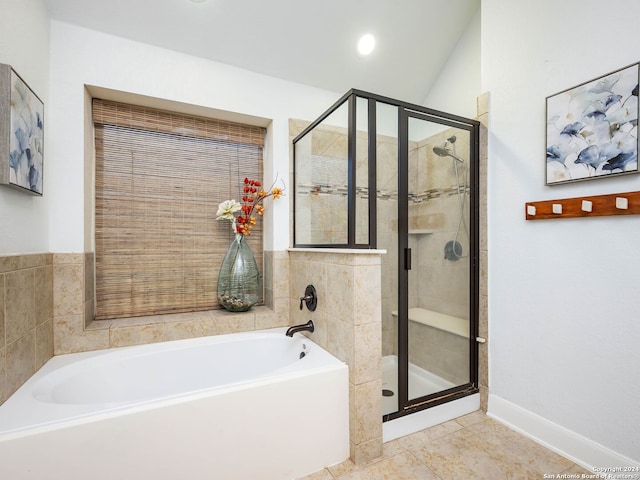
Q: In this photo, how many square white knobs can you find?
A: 4